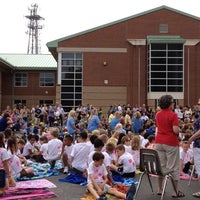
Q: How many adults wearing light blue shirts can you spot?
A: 4